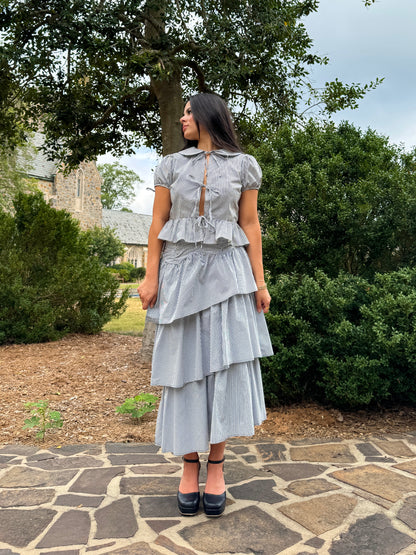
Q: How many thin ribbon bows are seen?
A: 3